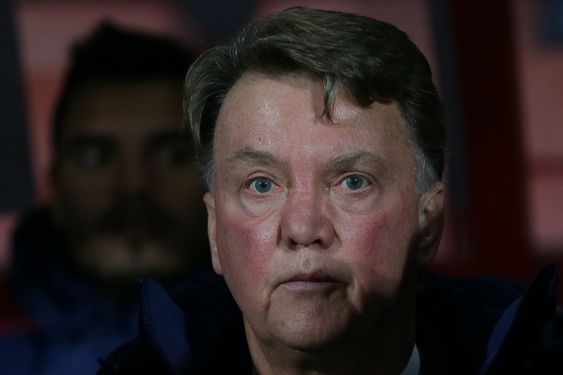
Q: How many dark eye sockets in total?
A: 2